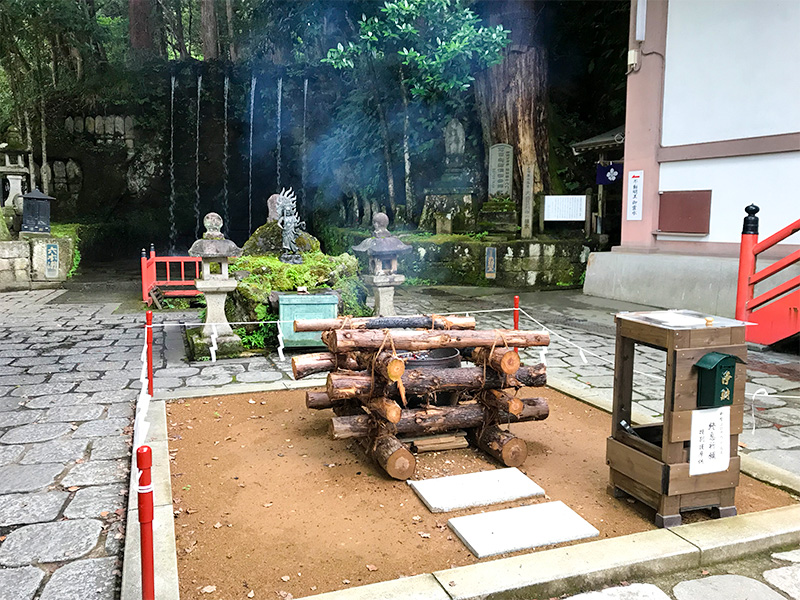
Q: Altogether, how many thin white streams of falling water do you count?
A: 6